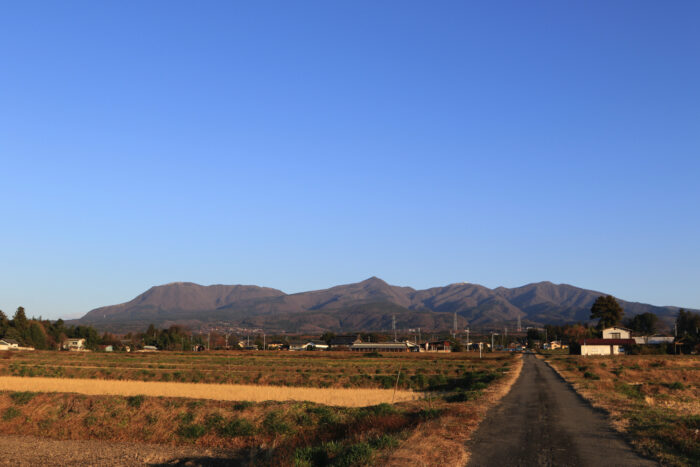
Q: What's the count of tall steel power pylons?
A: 3